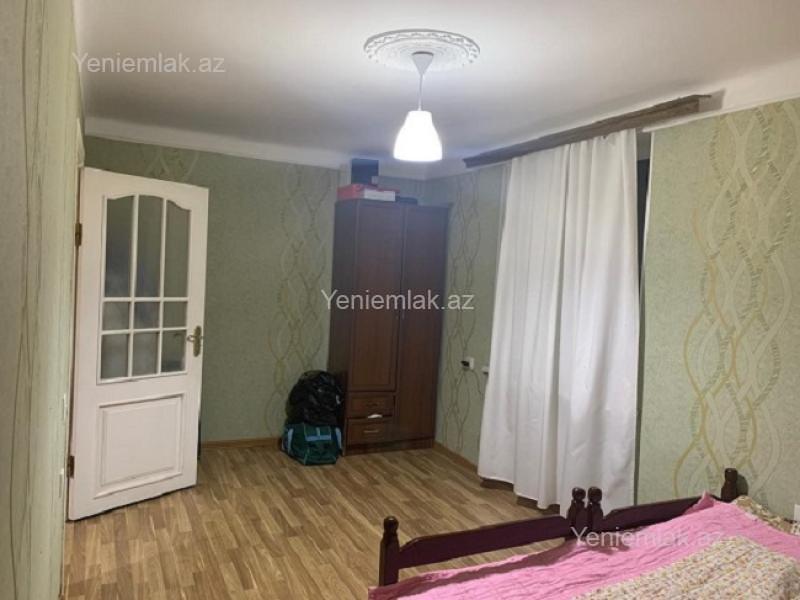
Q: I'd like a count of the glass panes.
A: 9